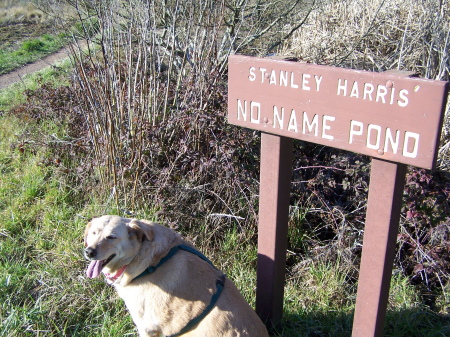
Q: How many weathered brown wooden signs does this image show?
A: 1